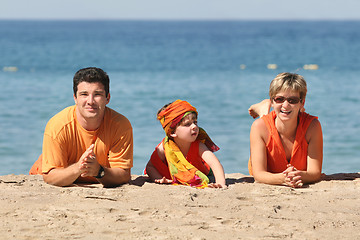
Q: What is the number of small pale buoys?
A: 4